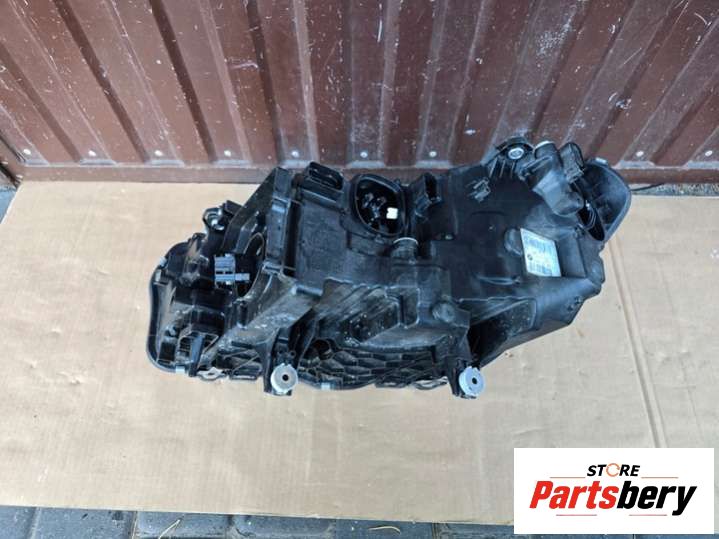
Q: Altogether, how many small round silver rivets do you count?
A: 9